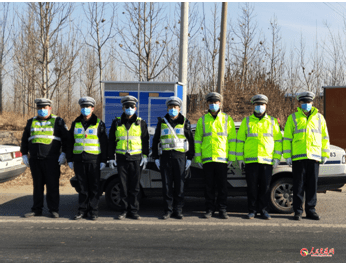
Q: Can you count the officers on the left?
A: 4